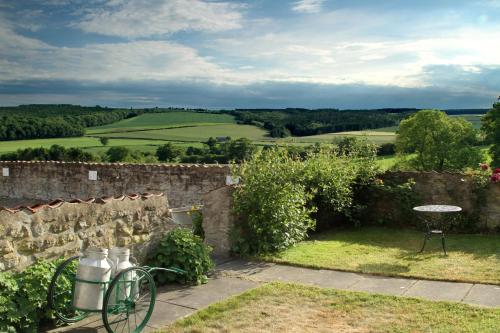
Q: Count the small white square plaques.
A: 3